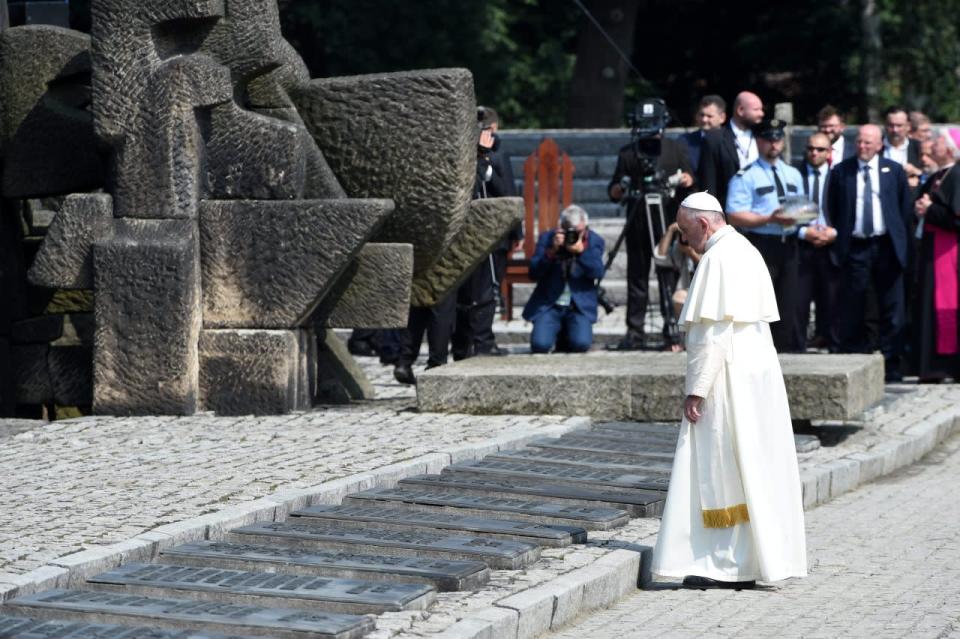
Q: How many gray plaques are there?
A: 13